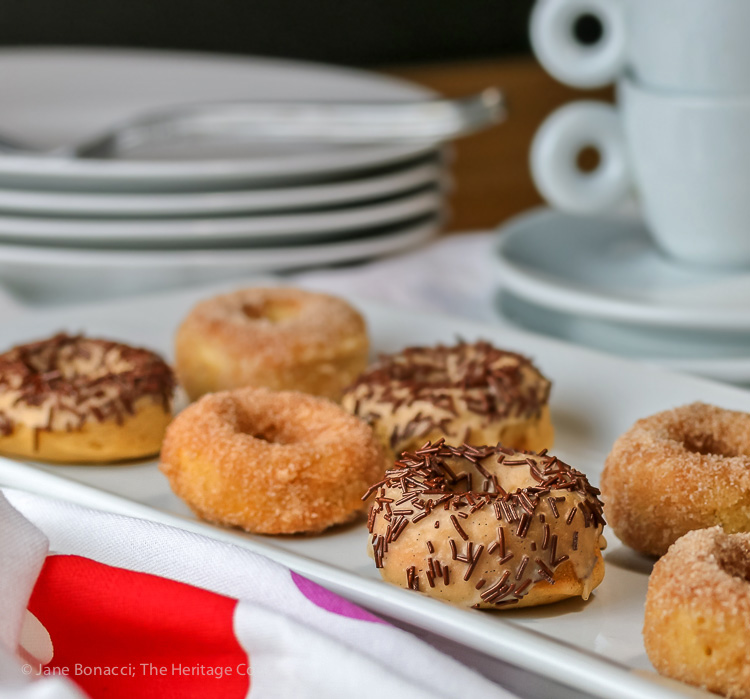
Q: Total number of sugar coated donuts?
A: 4